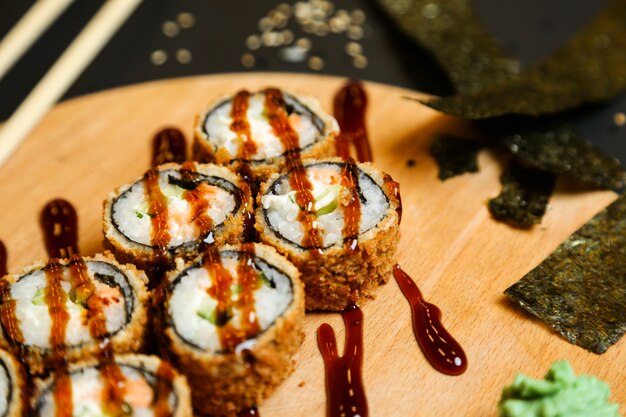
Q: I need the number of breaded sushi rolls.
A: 7